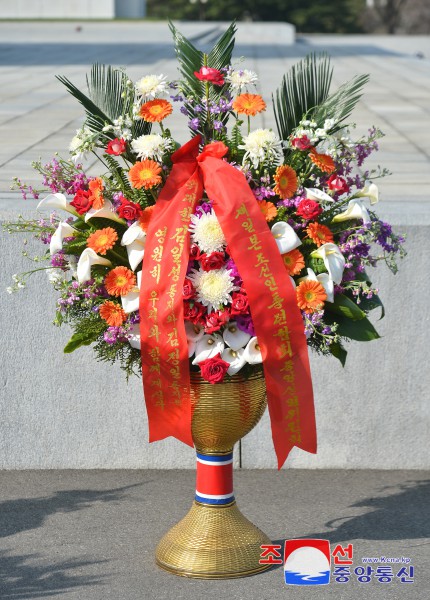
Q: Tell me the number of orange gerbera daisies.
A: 14